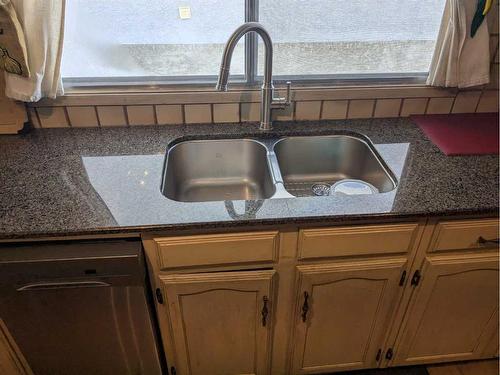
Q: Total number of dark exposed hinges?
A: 6